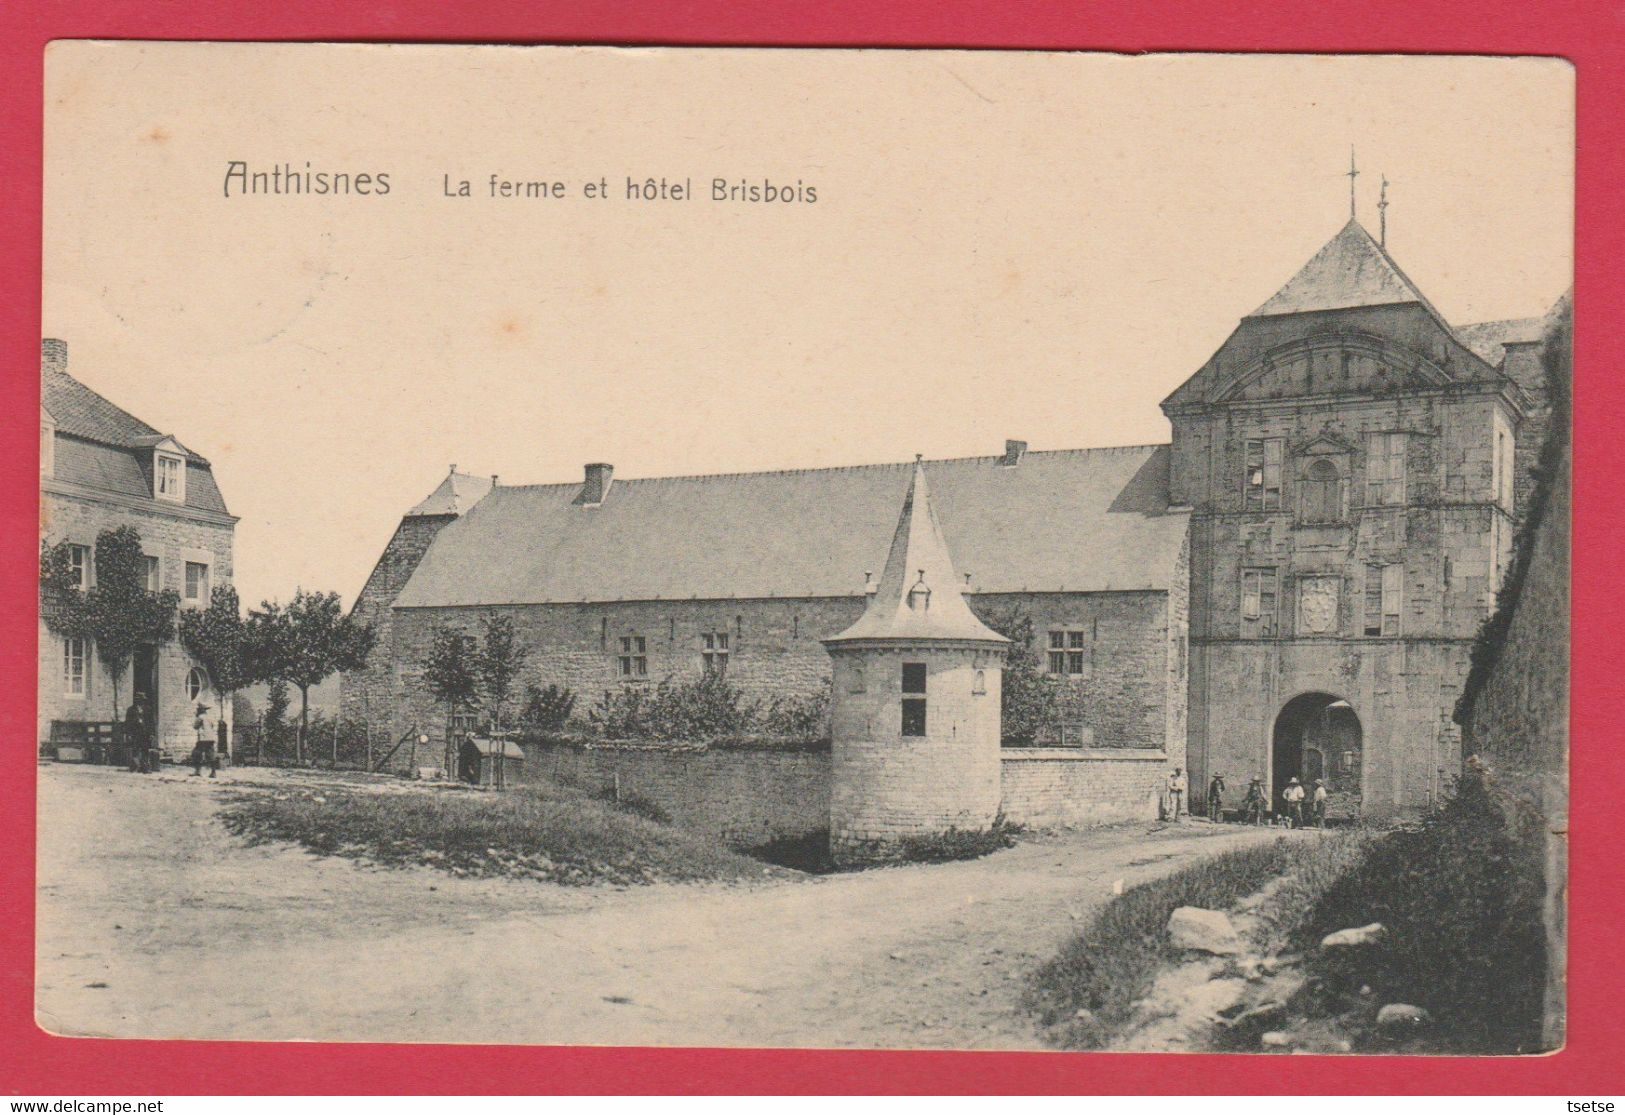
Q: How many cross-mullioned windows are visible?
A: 3